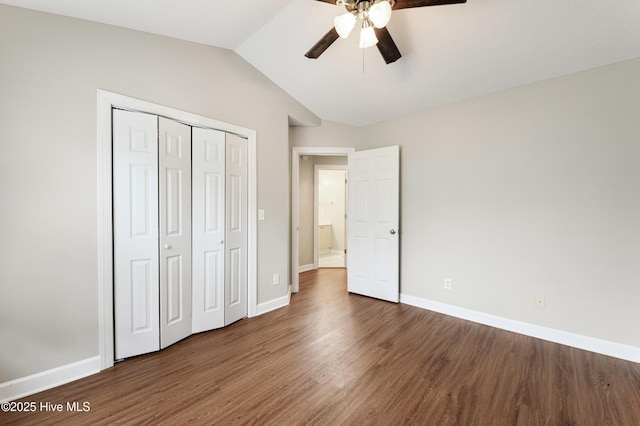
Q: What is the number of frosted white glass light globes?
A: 3